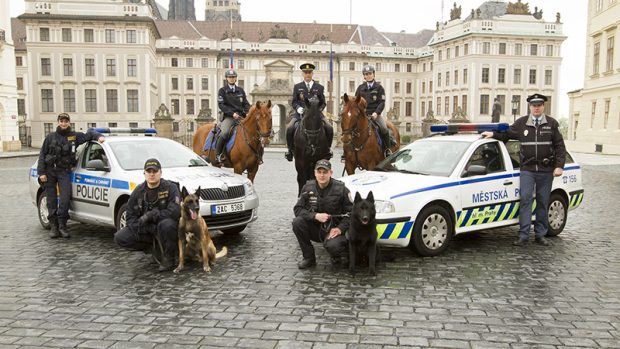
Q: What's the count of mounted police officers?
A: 3